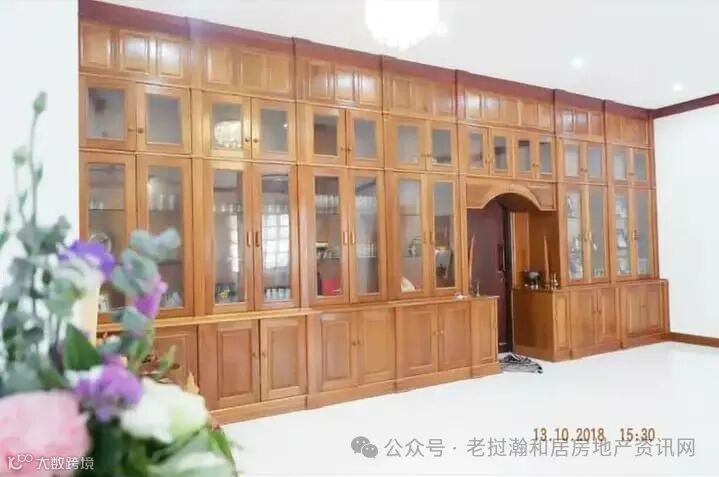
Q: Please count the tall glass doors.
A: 12